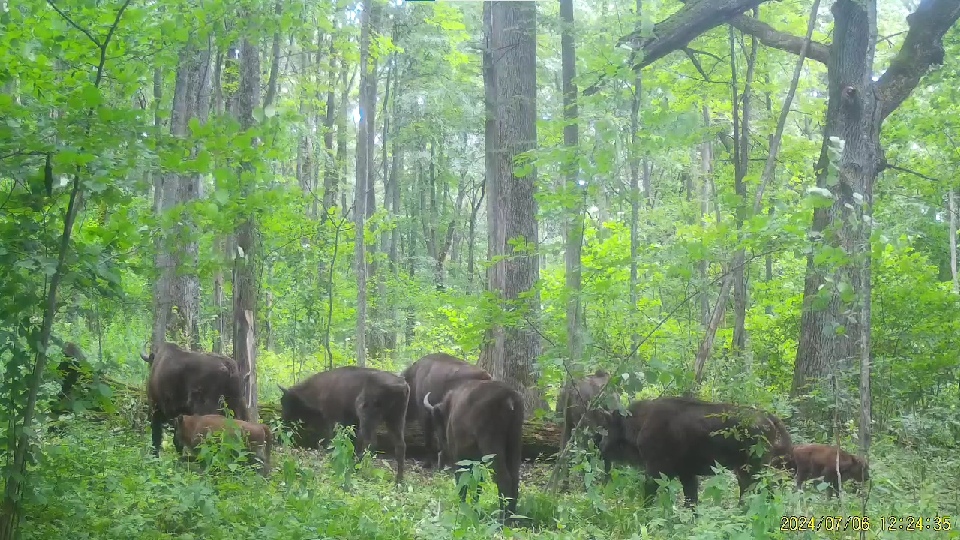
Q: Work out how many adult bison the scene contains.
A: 6